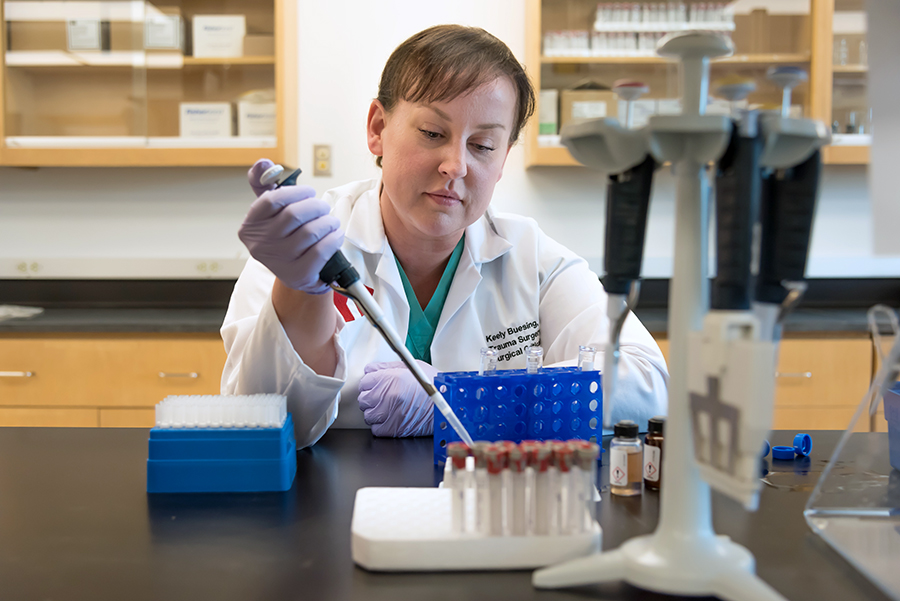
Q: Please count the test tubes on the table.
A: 14